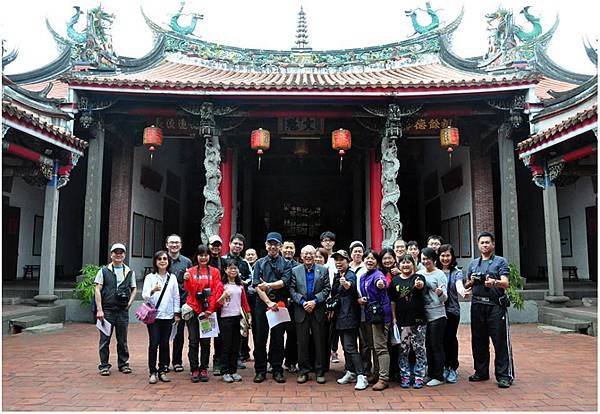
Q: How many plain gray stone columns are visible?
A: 4